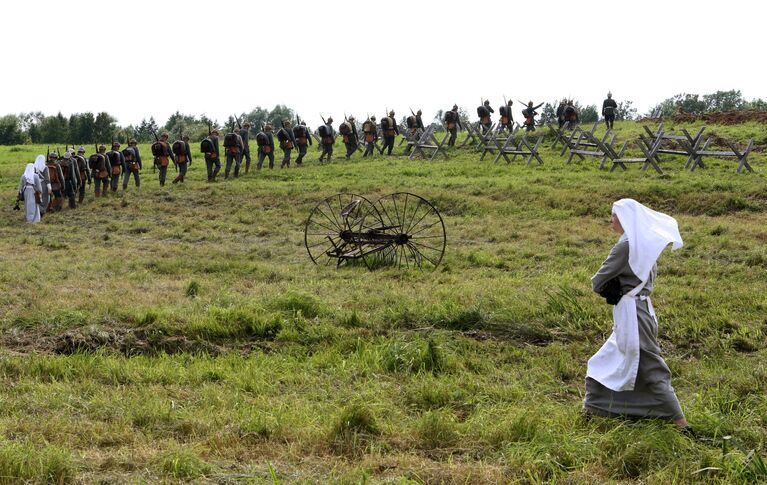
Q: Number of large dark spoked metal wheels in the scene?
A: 2